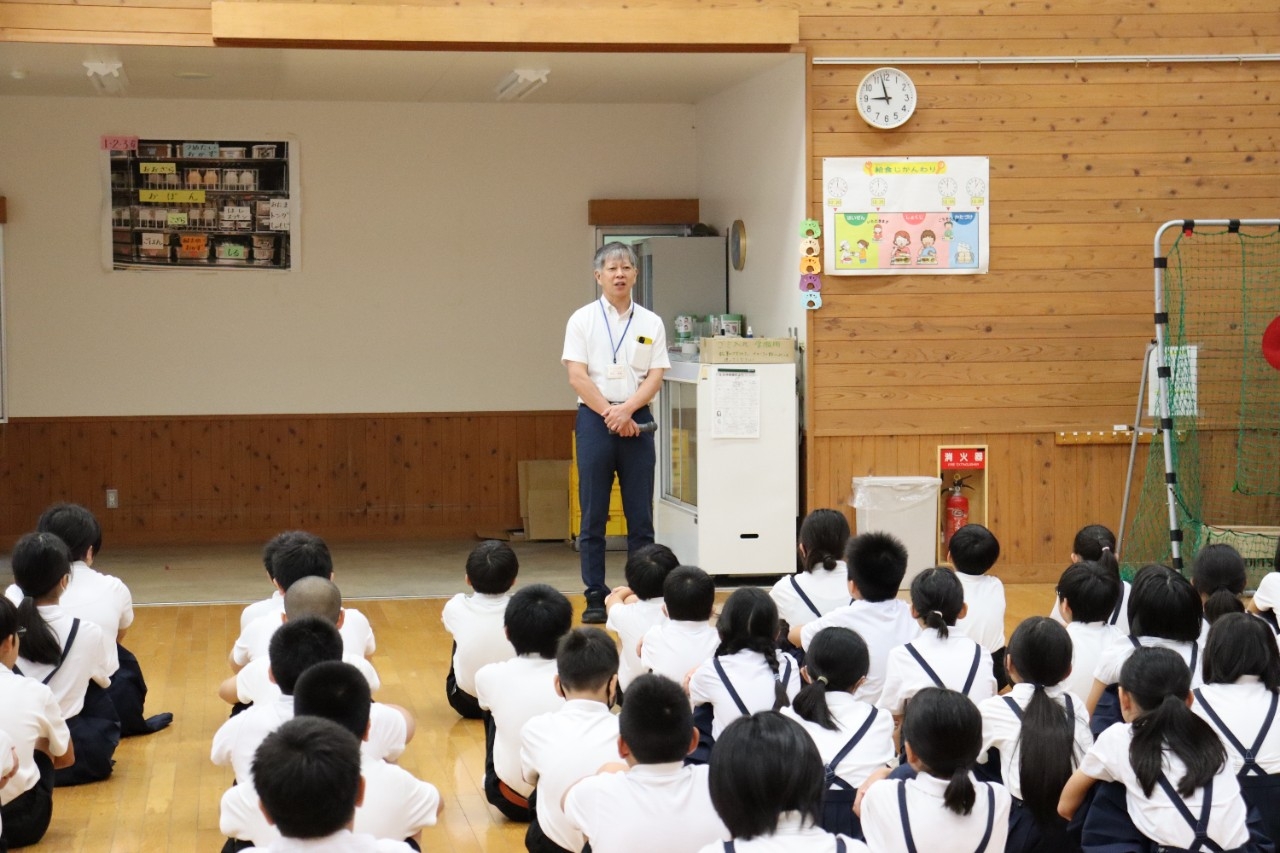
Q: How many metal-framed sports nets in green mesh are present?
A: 1